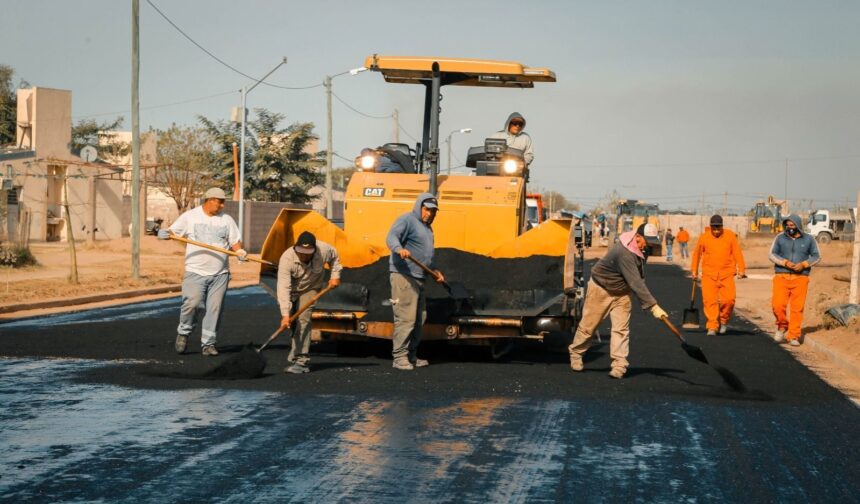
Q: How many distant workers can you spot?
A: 2